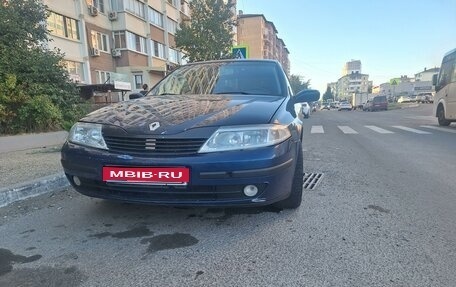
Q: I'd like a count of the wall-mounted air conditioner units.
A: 4